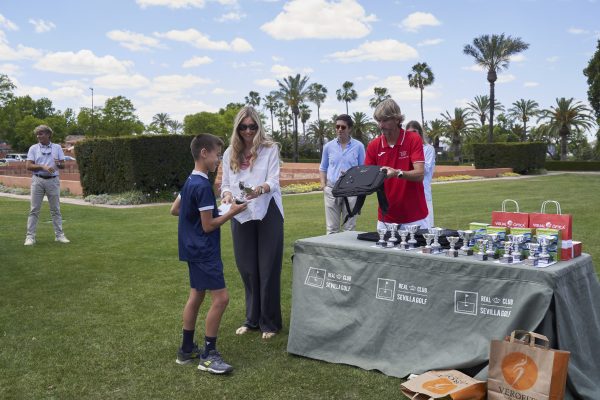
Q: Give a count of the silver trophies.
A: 15